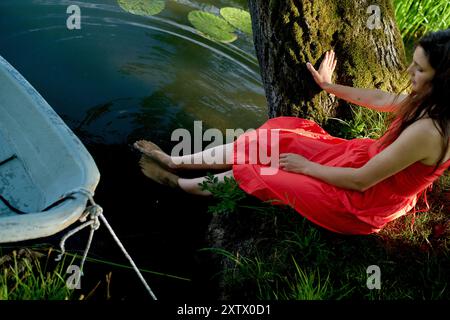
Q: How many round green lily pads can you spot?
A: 3